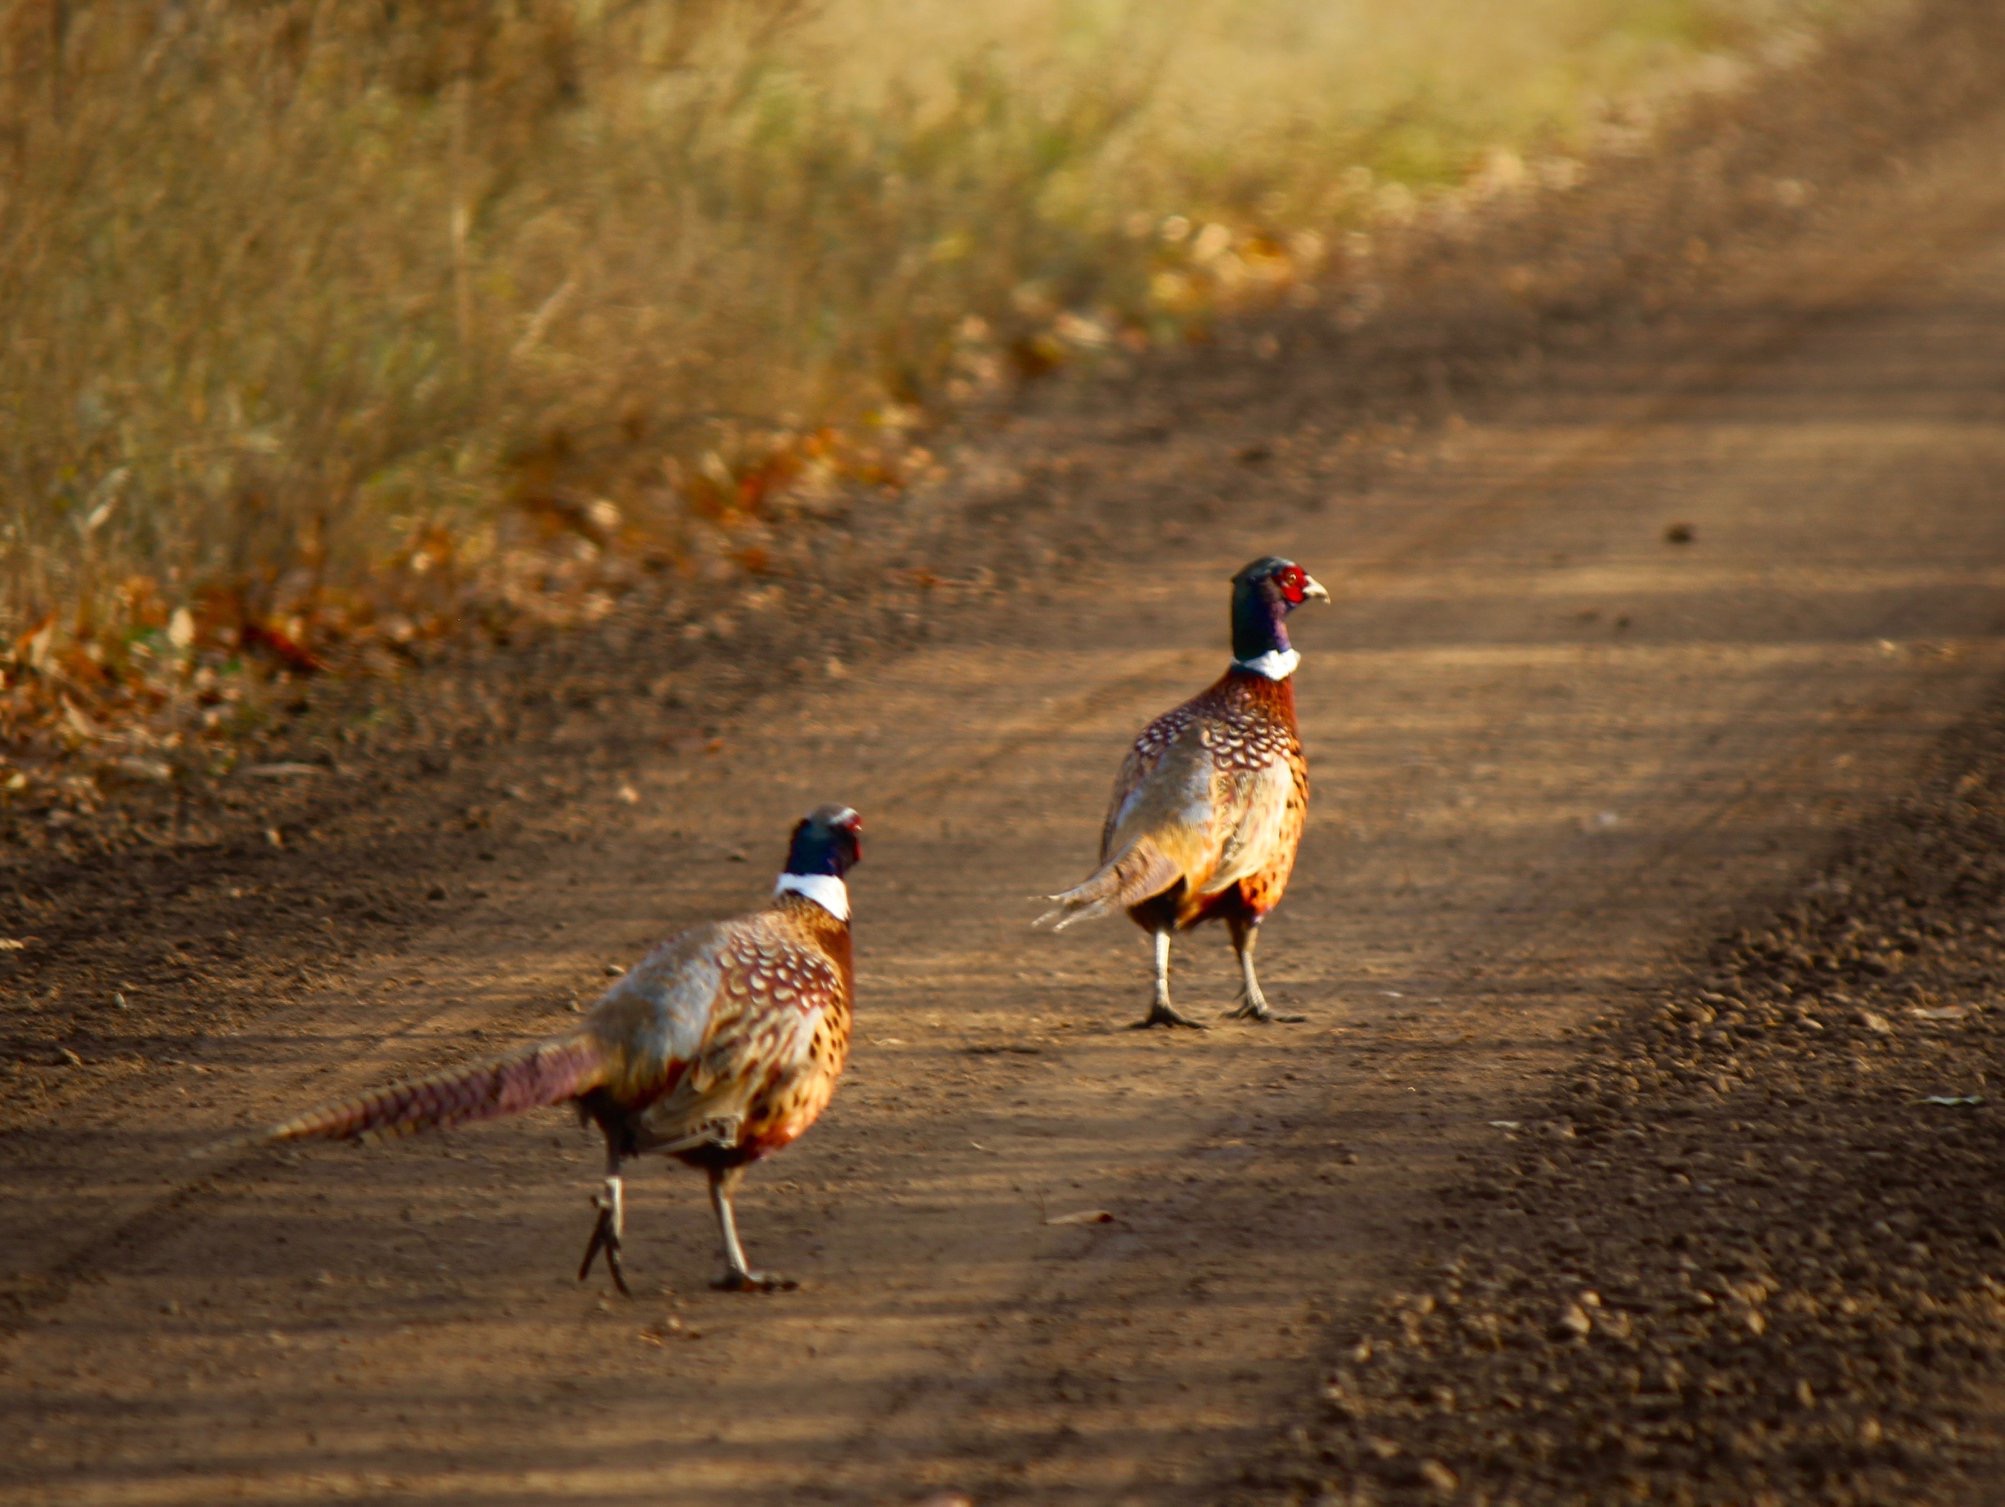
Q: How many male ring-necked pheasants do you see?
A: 2